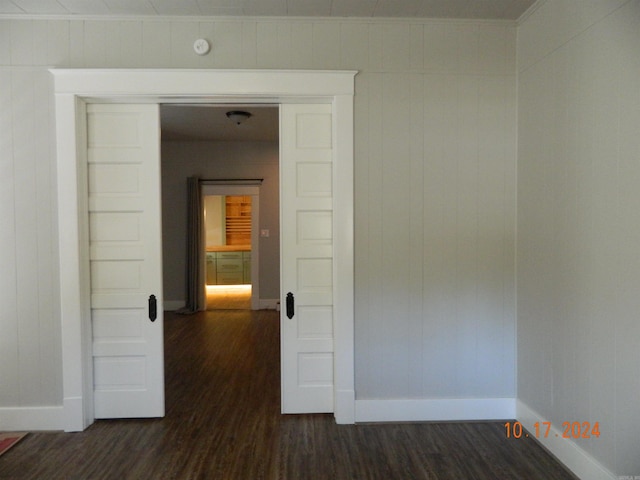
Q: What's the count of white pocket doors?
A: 2